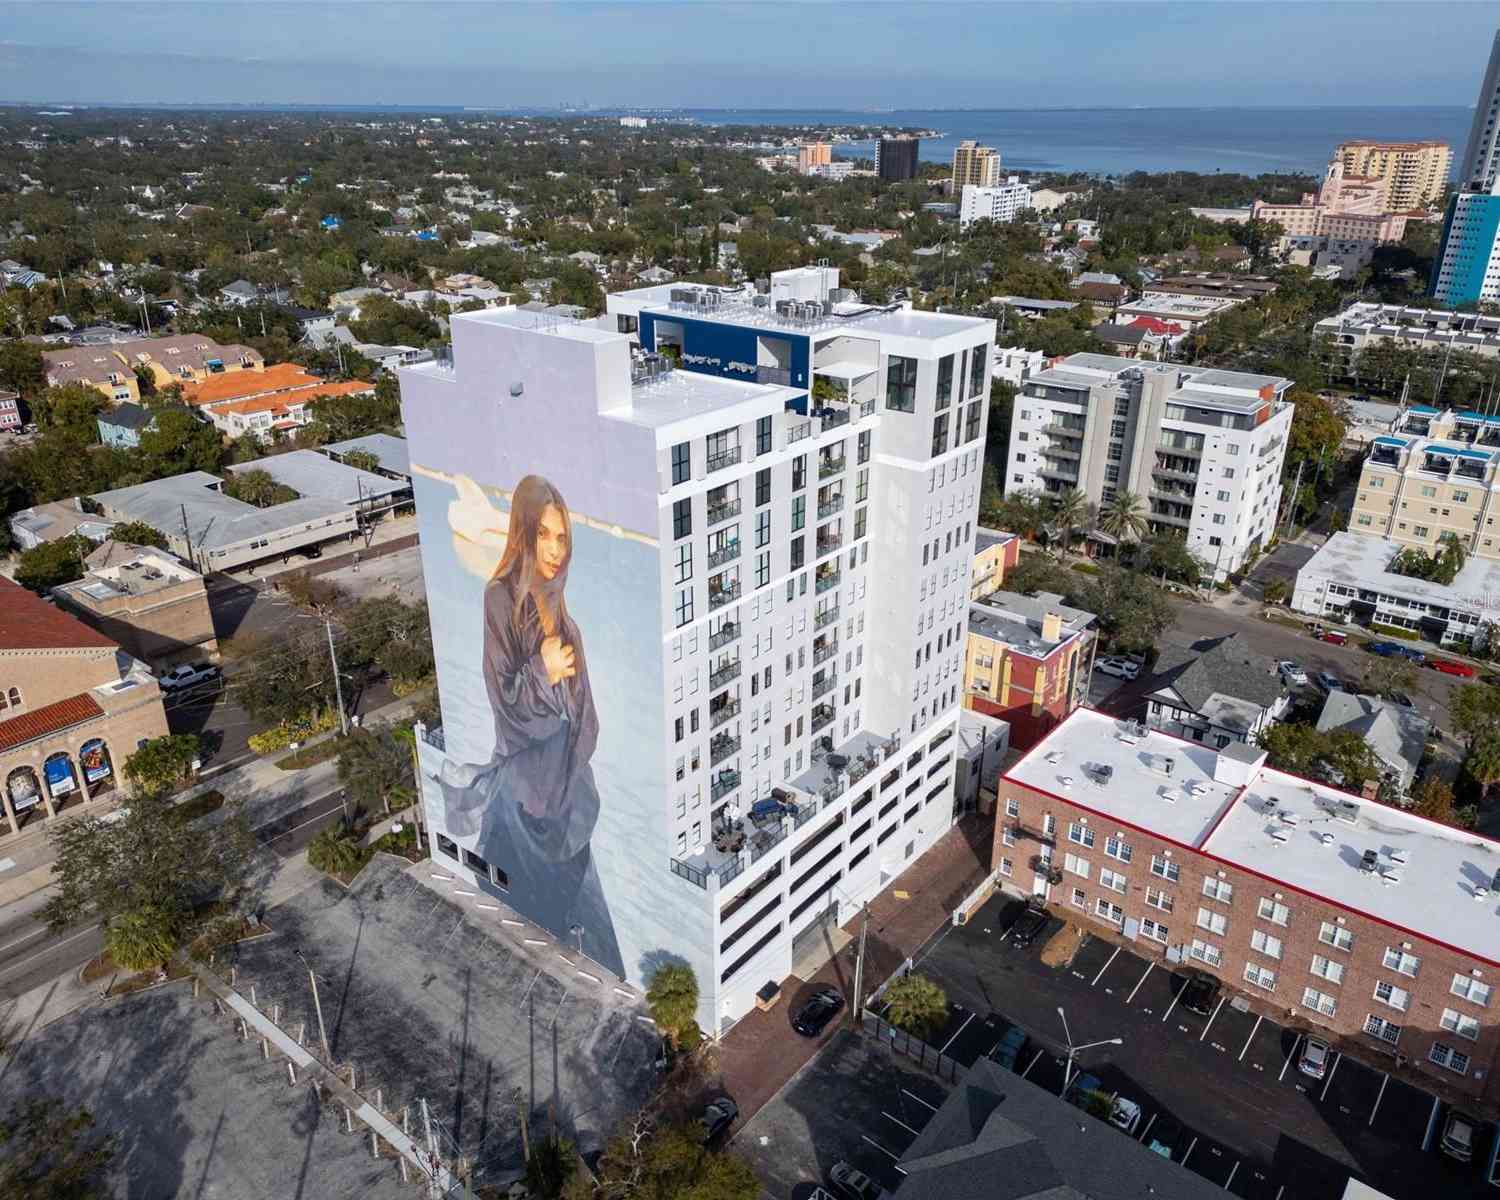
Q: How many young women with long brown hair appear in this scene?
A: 1